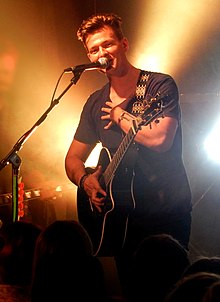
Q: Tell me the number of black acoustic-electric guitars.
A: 1